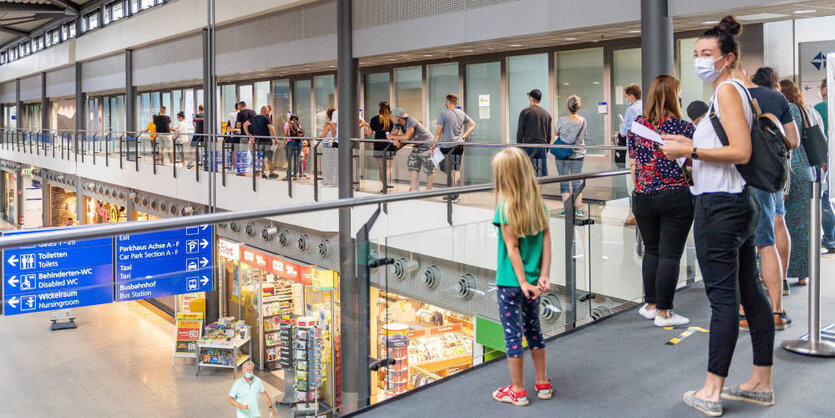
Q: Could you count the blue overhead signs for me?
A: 2